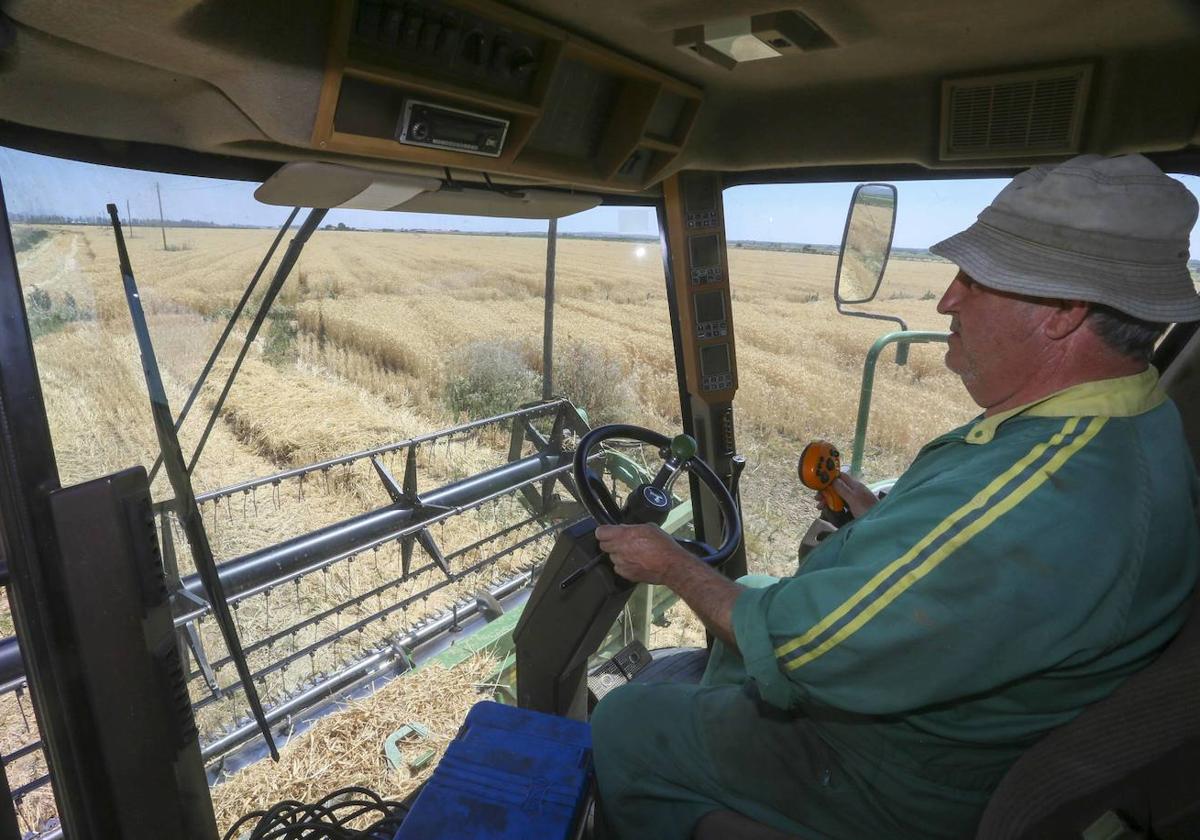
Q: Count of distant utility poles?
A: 2